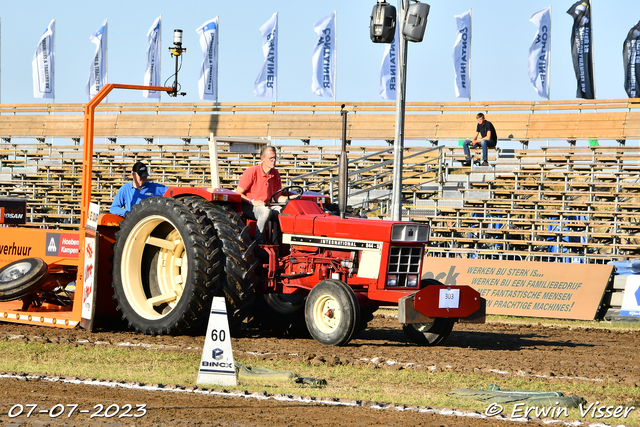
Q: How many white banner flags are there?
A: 9